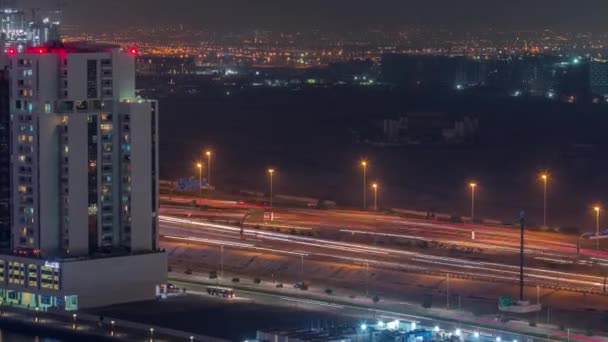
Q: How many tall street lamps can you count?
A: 8